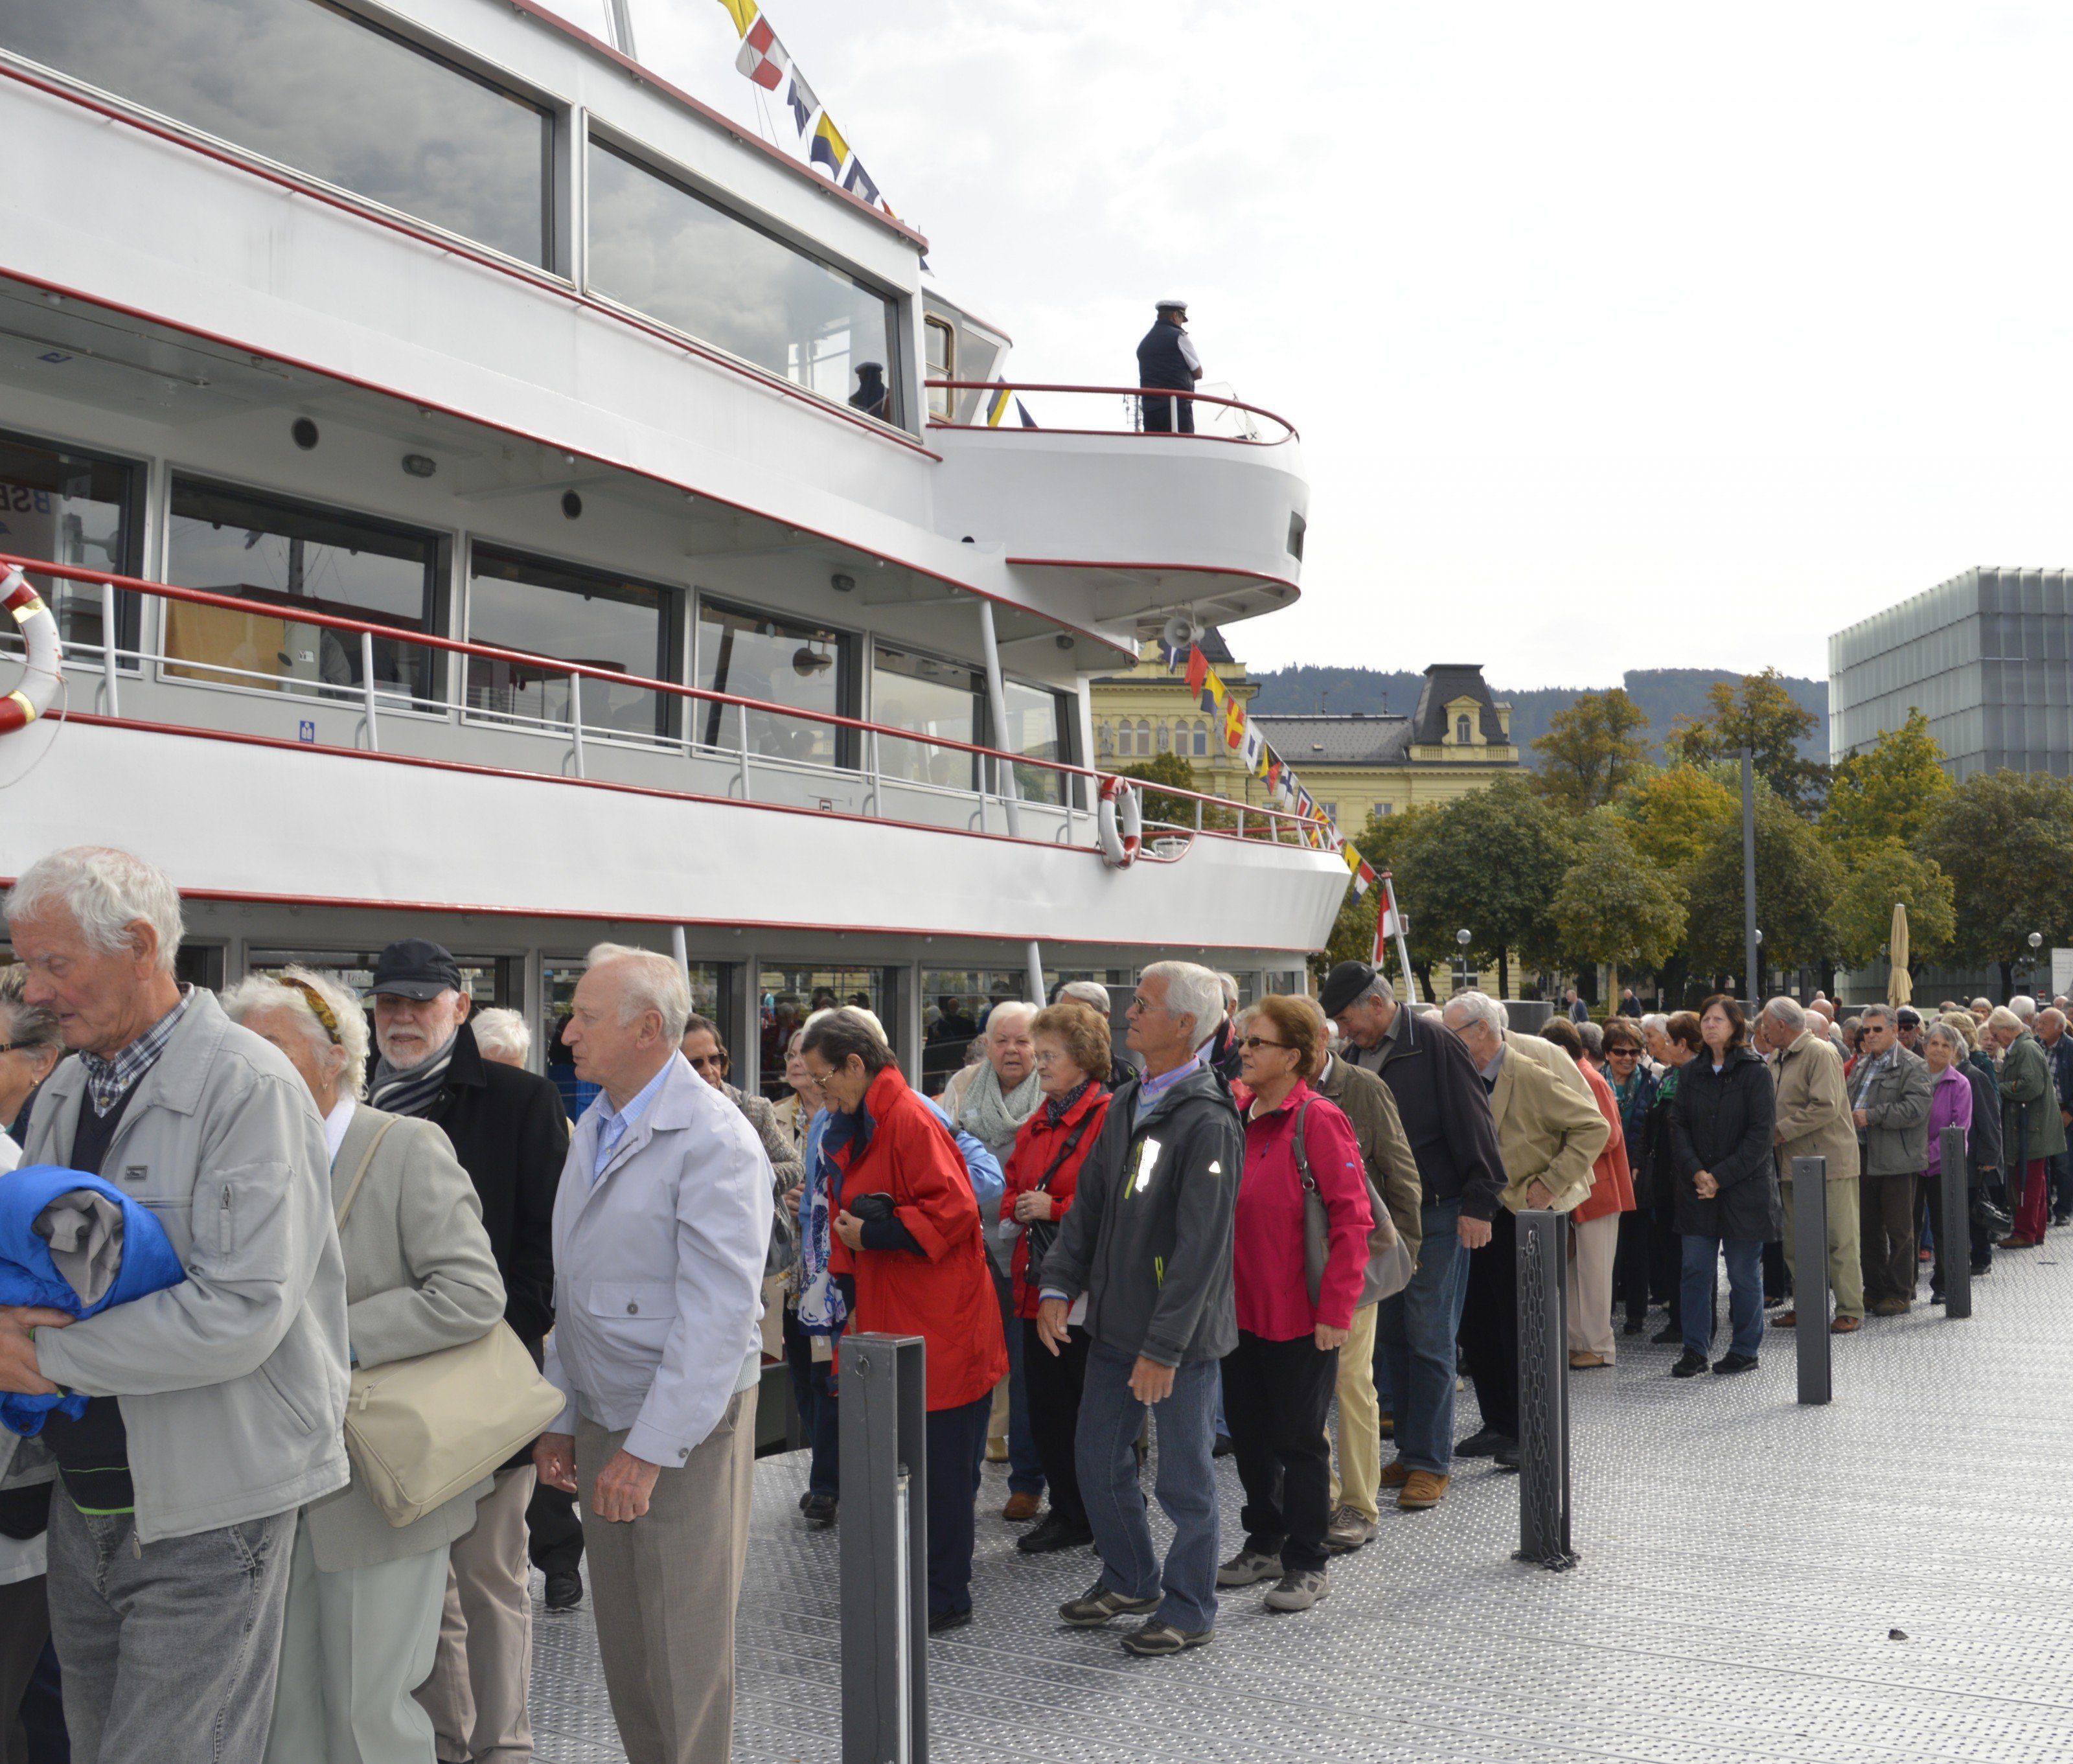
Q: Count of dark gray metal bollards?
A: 4